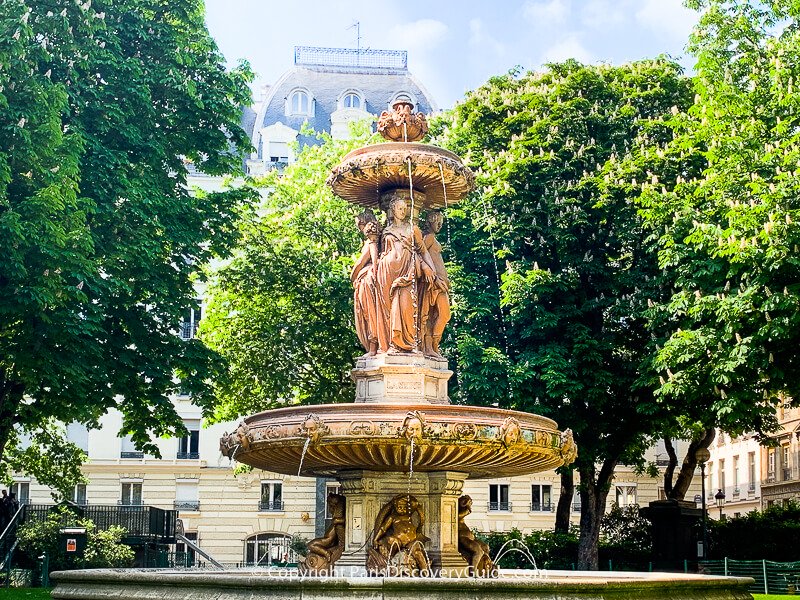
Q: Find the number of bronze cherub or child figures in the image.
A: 3